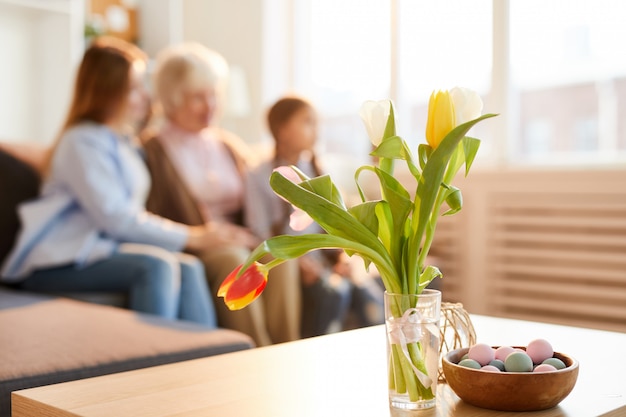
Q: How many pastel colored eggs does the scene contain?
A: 11